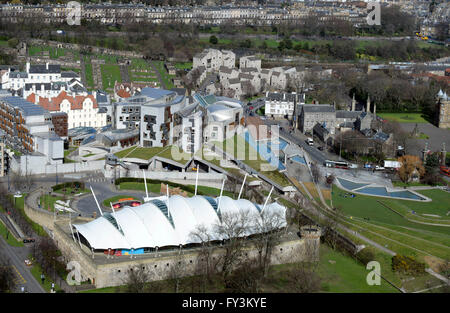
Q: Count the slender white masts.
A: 8